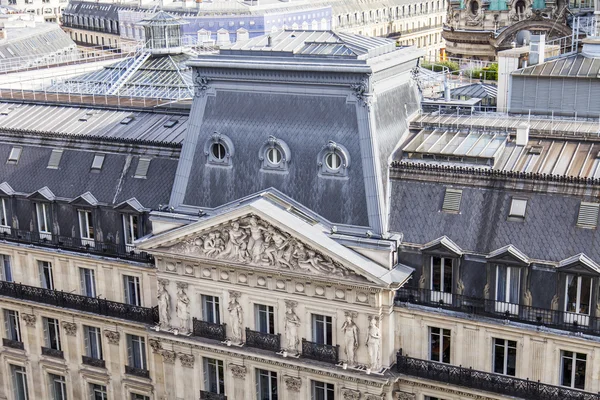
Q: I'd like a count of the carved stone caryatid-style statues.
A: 6